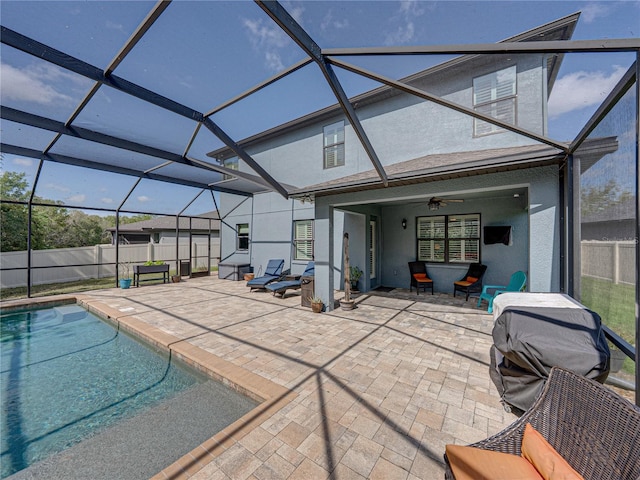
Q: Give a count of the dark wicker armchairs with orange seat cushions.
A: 3